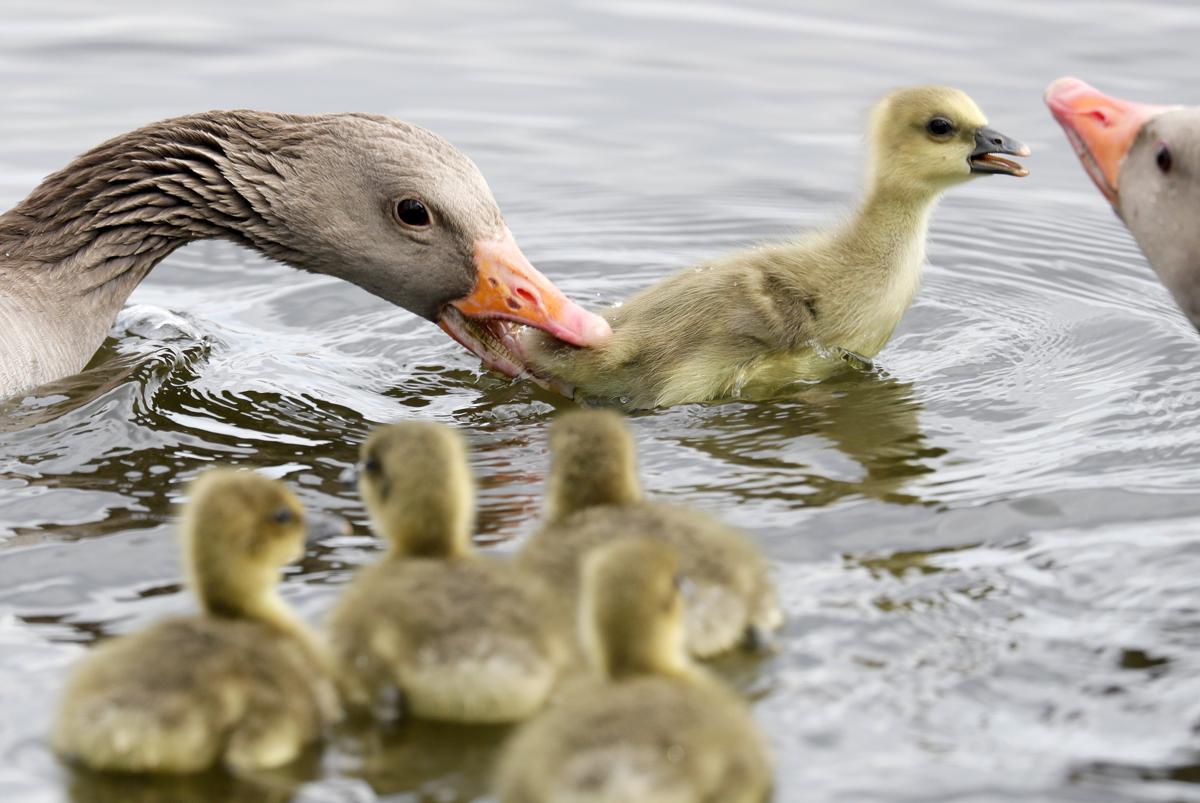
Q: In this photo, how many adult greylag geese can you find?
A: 2